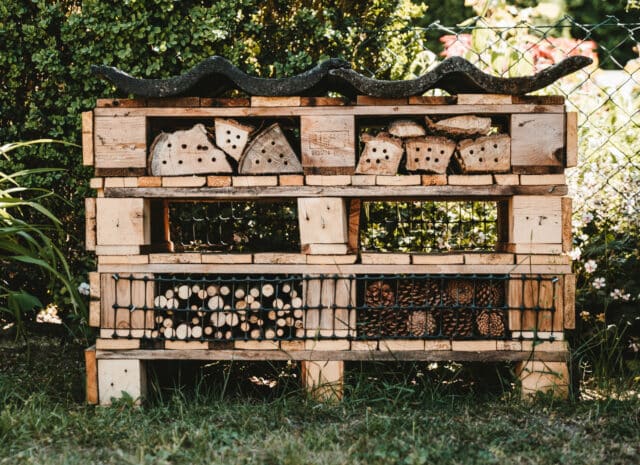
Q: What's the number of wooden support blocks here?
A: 12